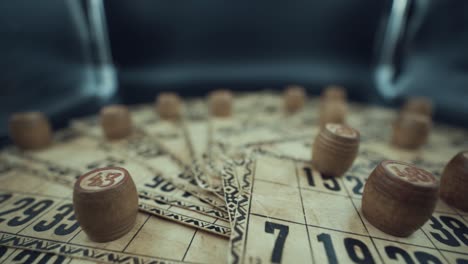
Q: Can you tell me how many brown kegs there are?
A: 13